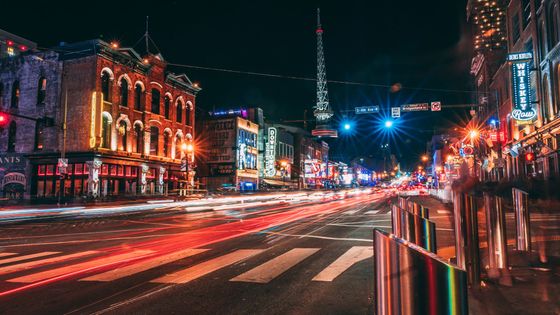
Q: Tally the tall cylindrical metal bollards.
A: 6